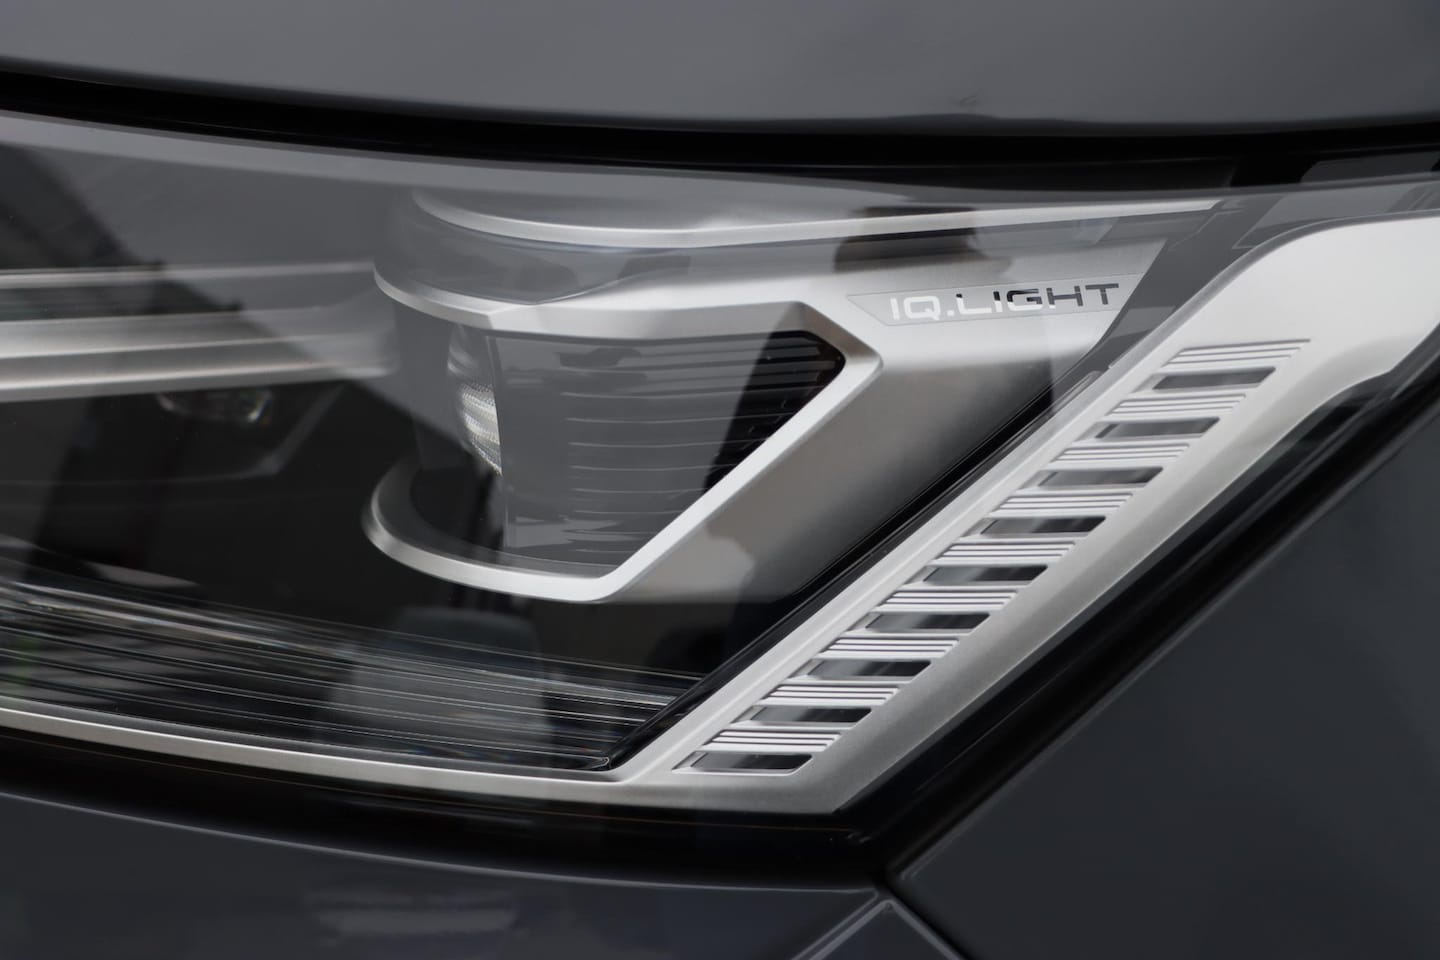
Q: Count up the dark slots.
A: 9